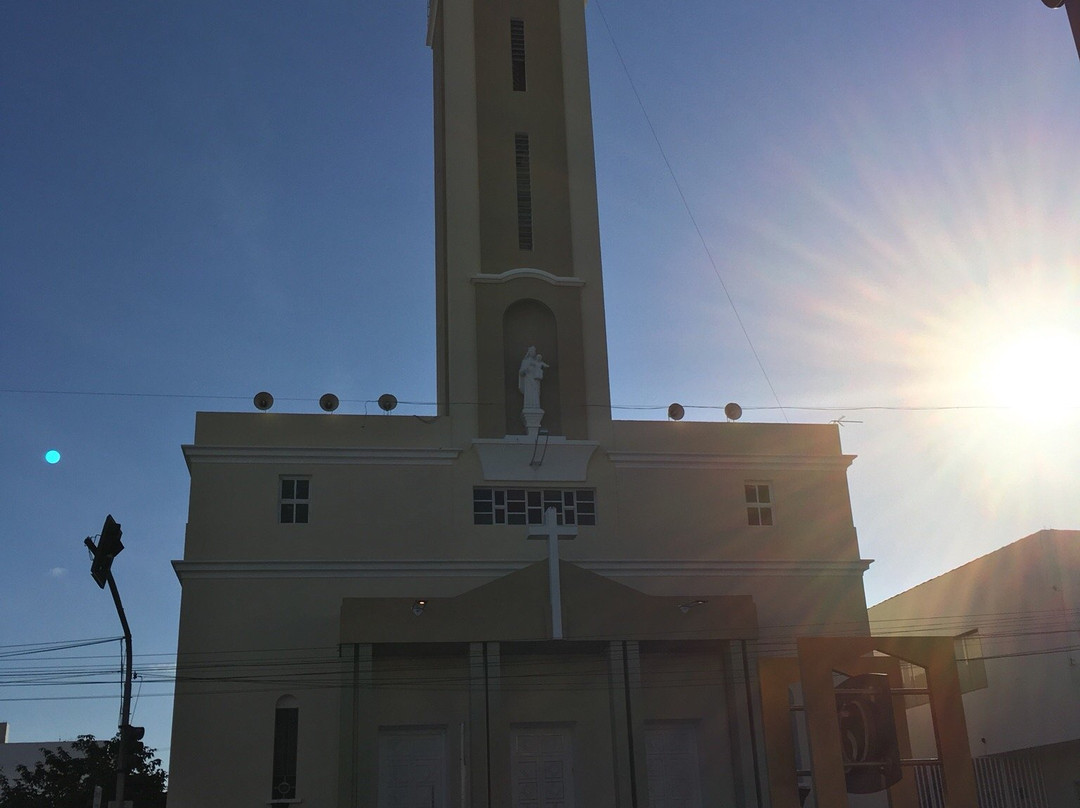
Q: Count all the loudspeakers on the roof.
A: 5